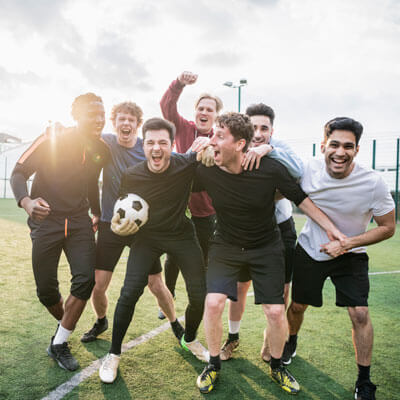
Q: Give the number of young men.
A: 7